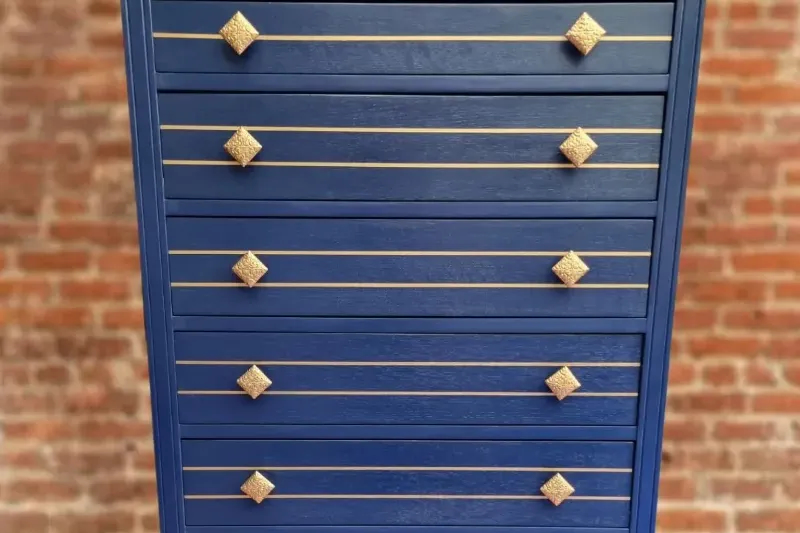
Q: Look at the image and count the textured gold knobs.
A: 10